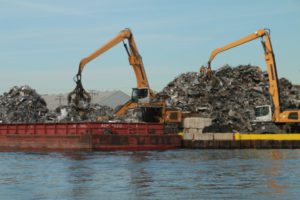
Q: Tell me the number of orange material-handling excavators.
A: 2